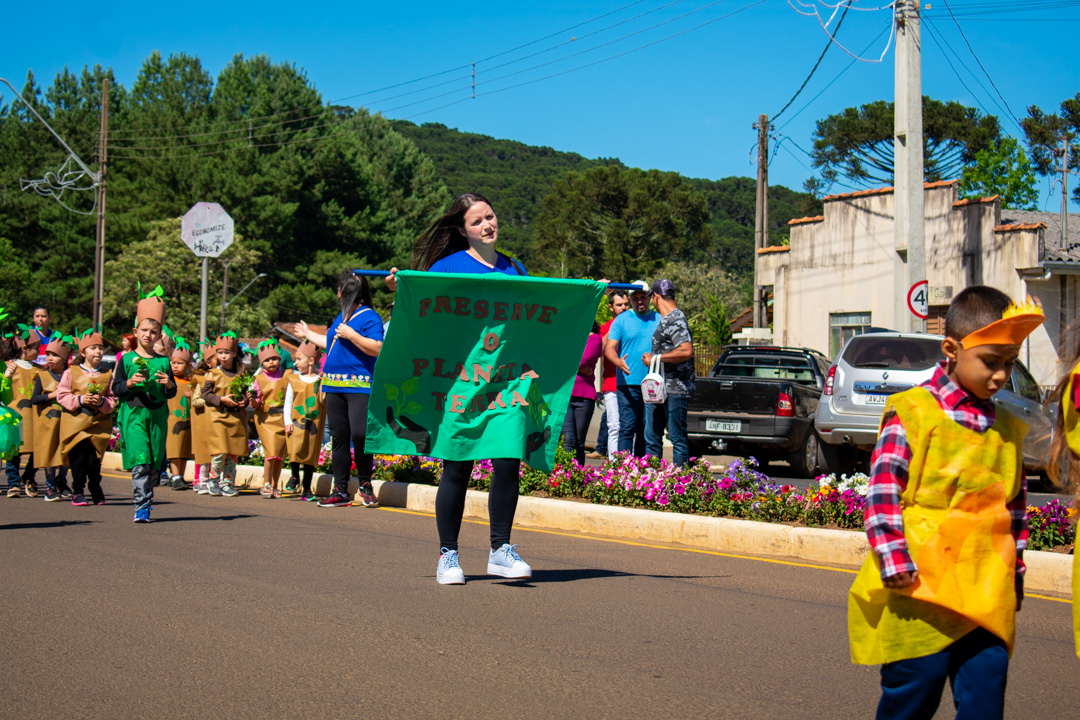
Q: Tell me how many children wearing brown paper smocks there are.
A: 8